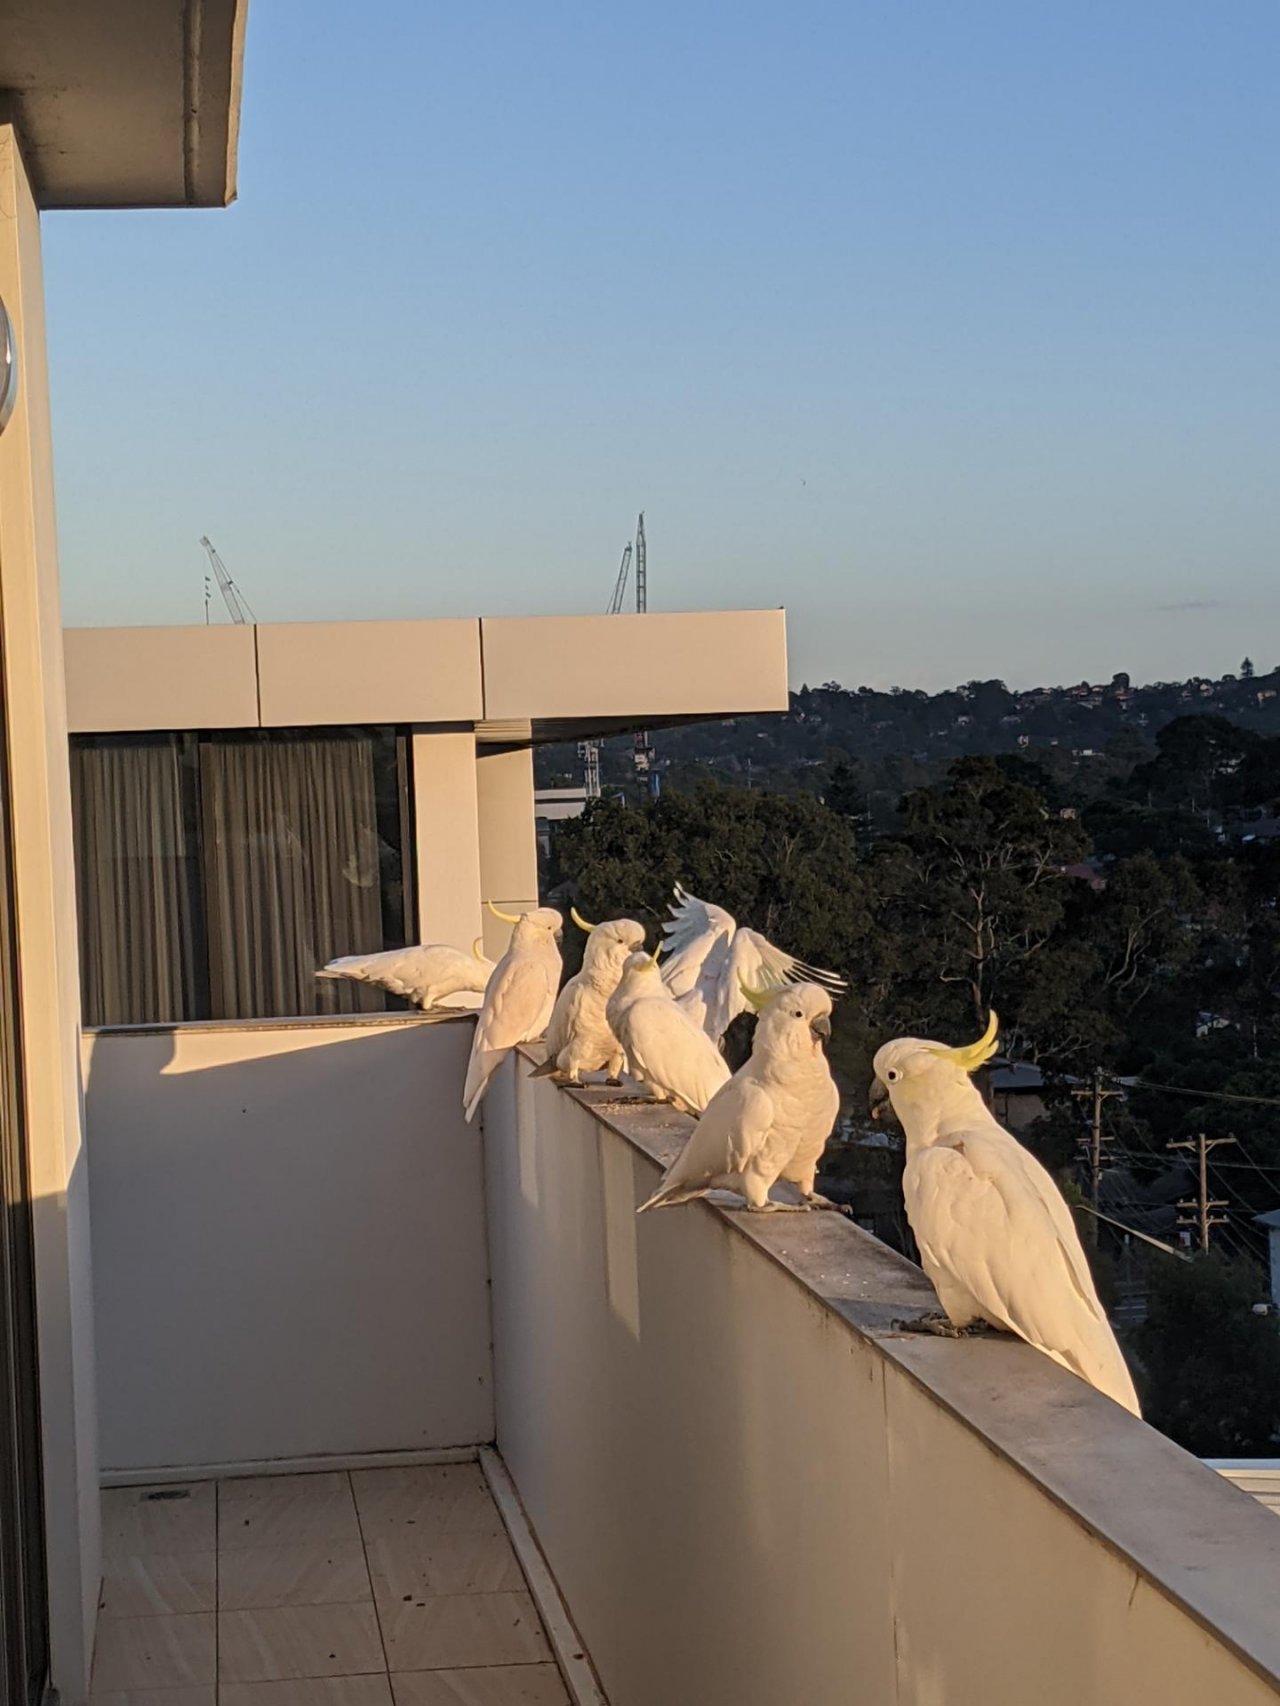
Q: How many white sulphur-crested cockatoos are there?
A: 7